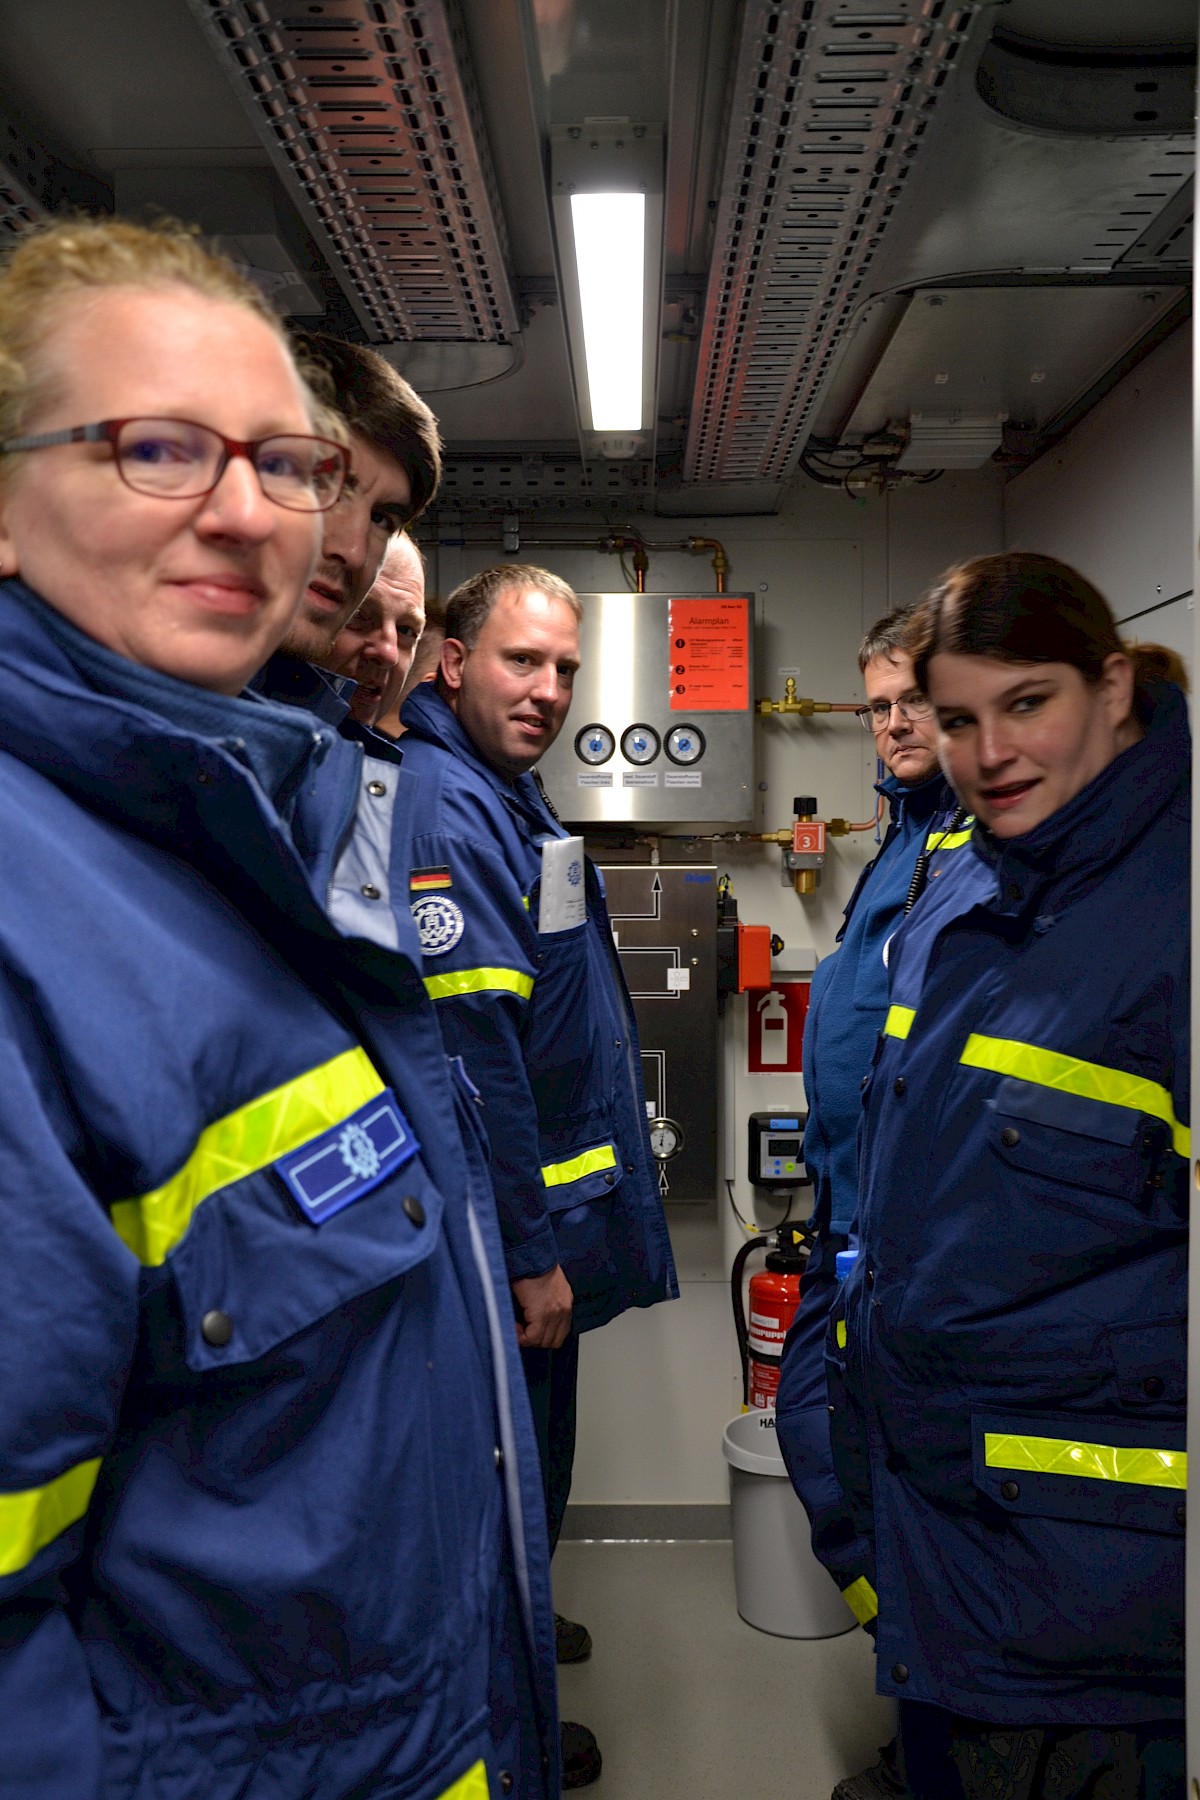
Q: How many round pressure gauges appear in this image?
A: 4